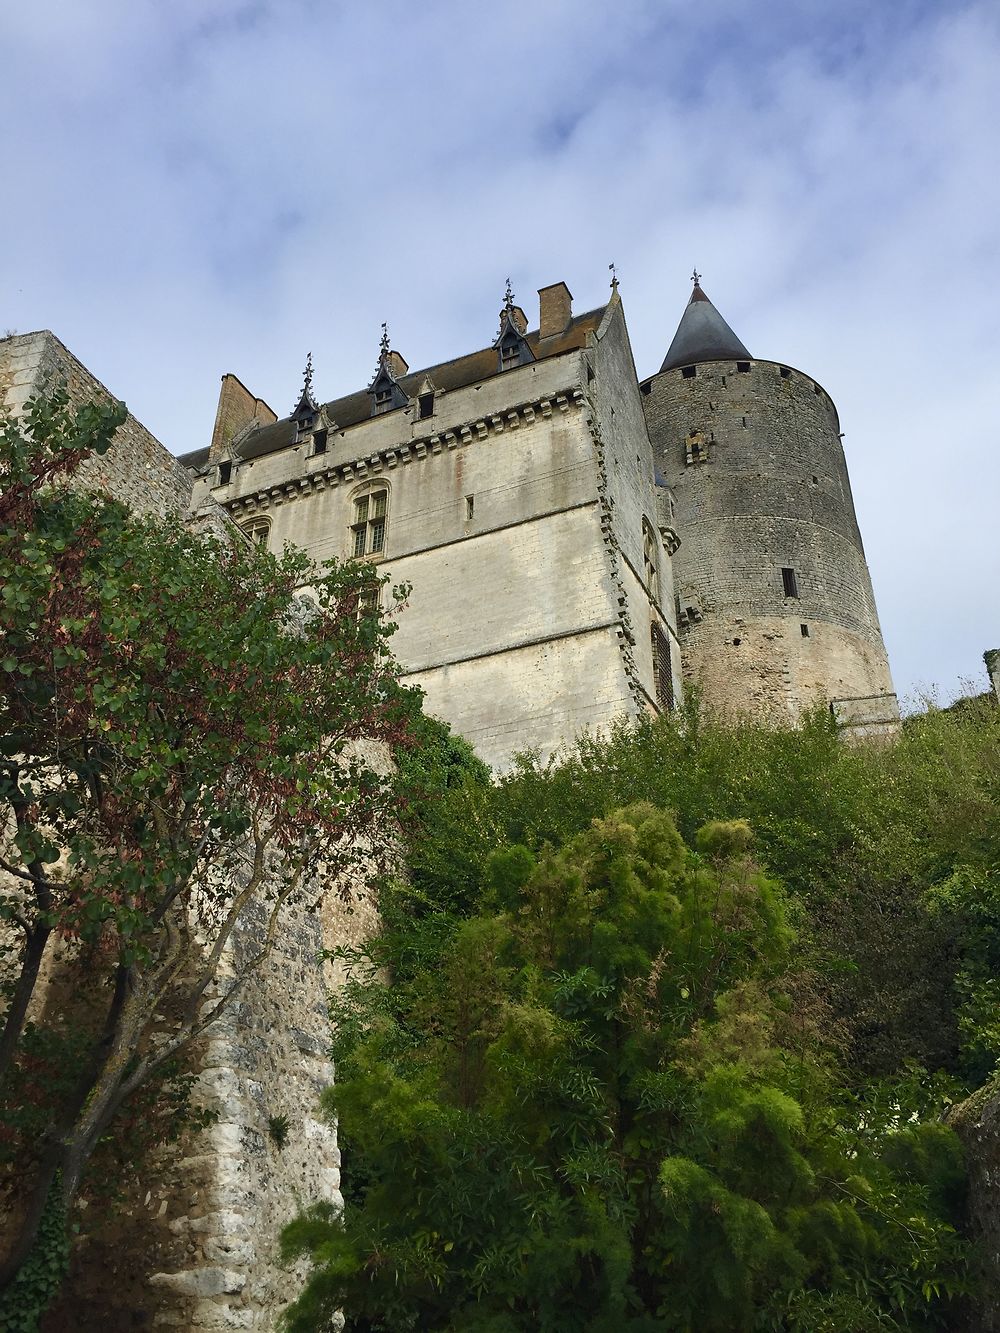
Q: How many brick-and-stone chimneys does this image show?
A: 4